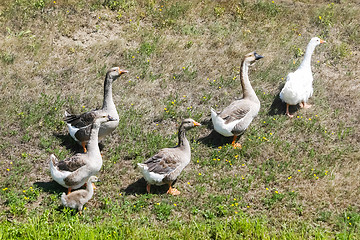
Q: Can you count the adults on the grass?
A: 5